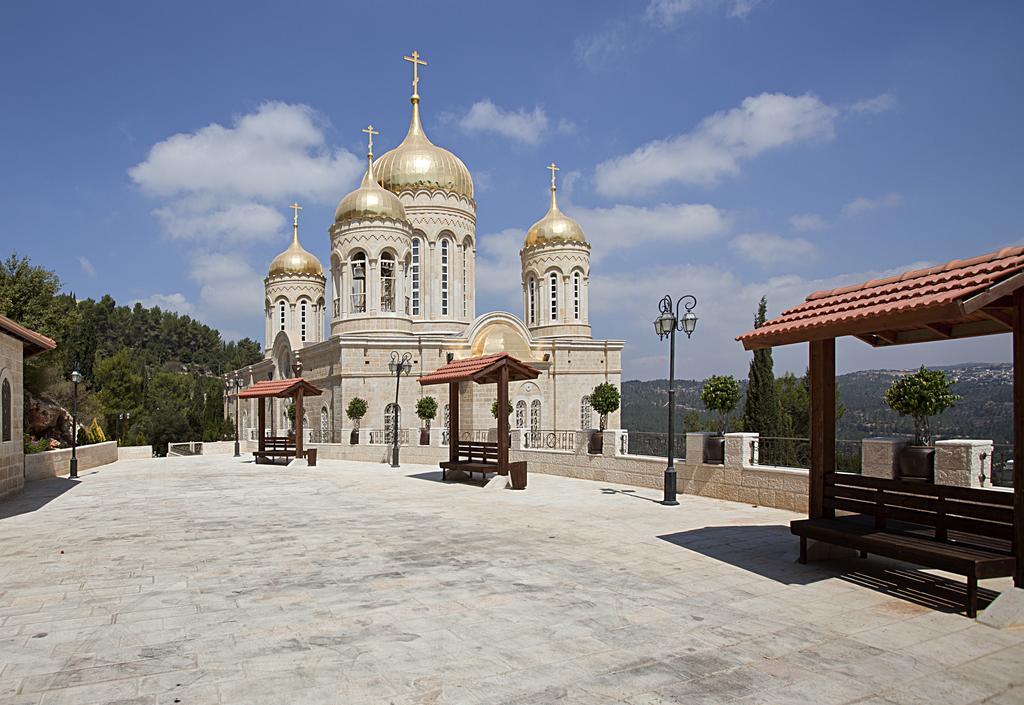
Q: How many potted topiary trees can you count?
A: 7